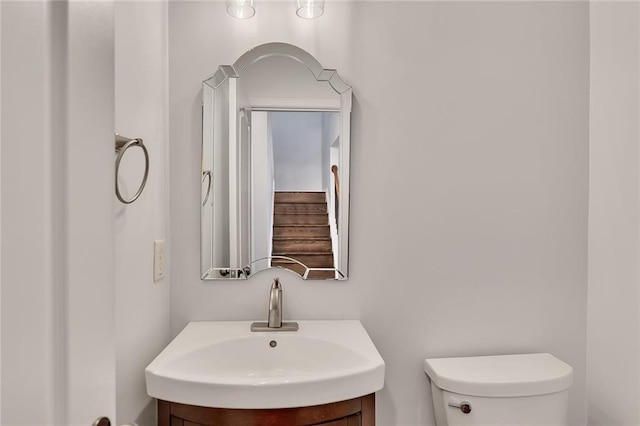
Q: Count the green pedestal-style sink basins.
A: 0